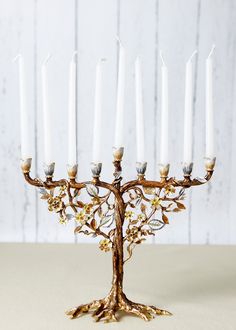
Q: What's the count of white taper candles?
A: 9